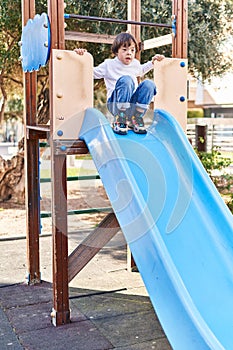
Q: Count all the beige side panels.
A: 2